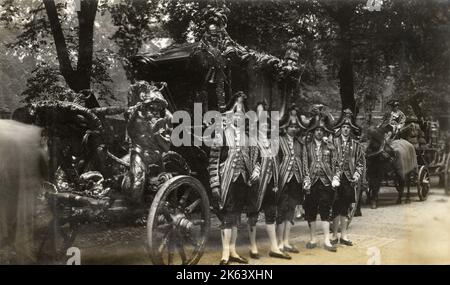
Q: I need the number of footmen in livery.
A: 5